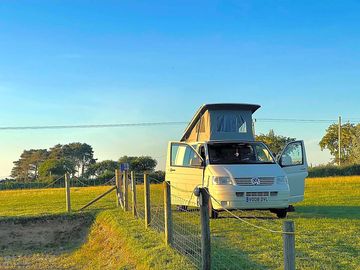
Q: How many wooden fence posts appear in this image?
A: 8